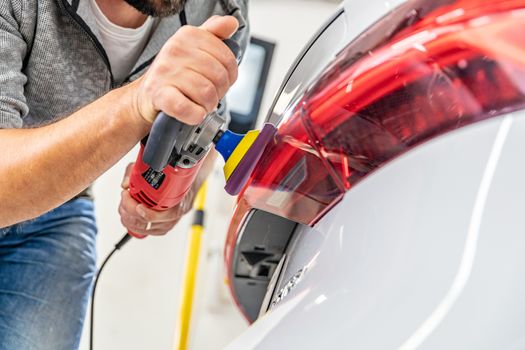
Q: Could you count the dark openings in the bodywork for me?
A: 1